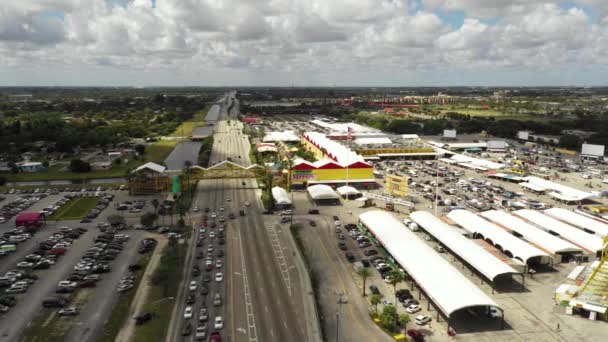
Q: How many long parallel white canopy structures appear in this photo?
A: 6